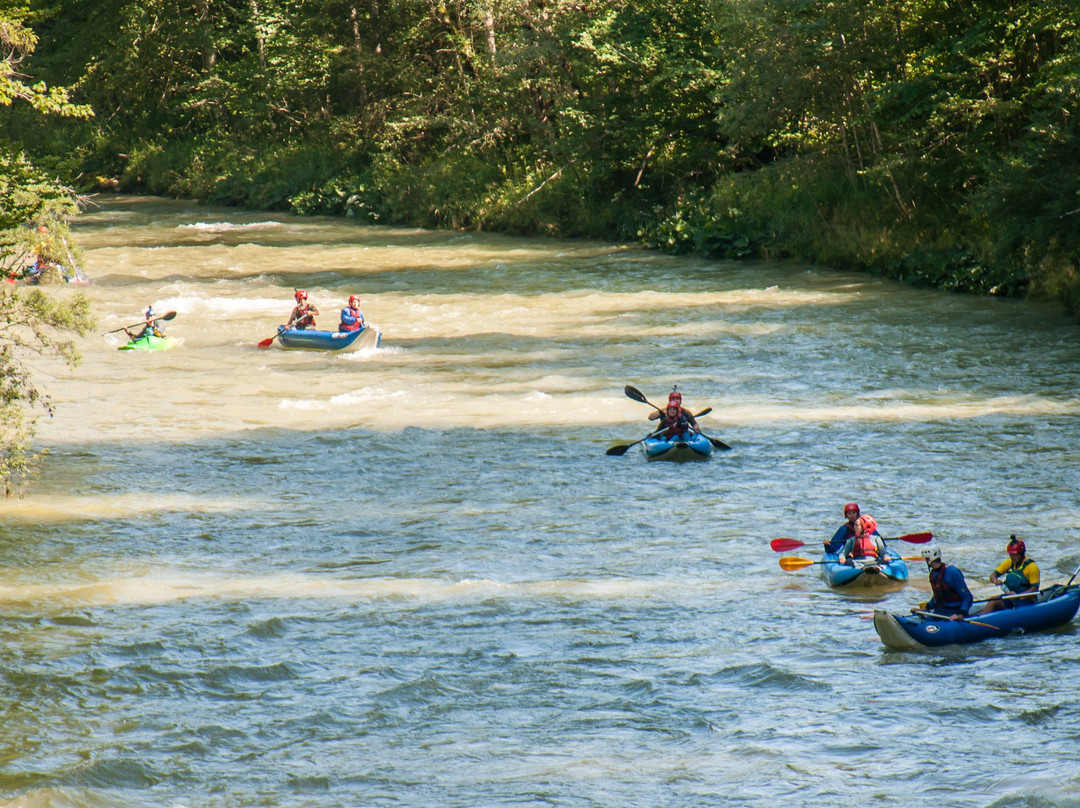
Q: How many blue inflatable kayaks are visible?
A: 4